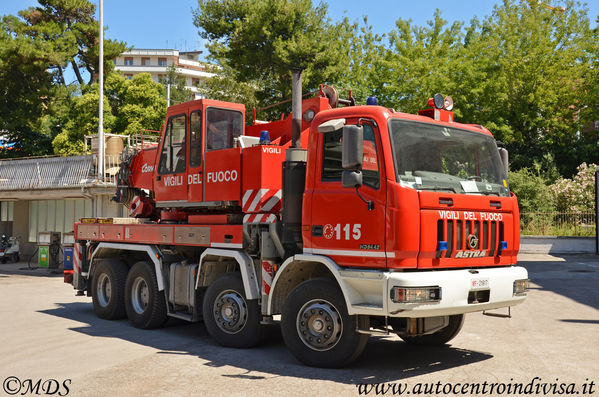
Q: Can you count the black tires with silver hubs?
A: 4